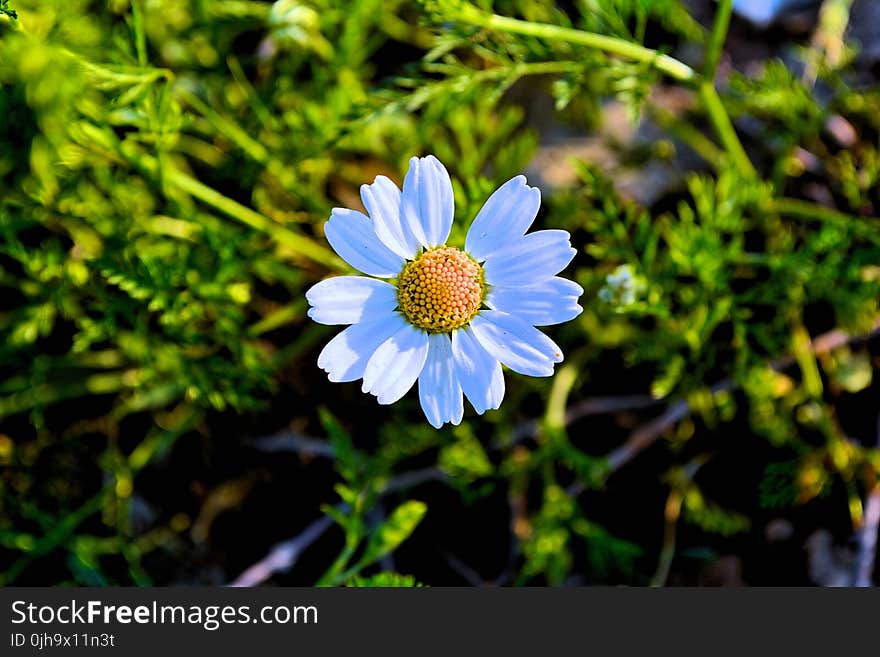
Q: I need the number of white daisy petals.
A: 12